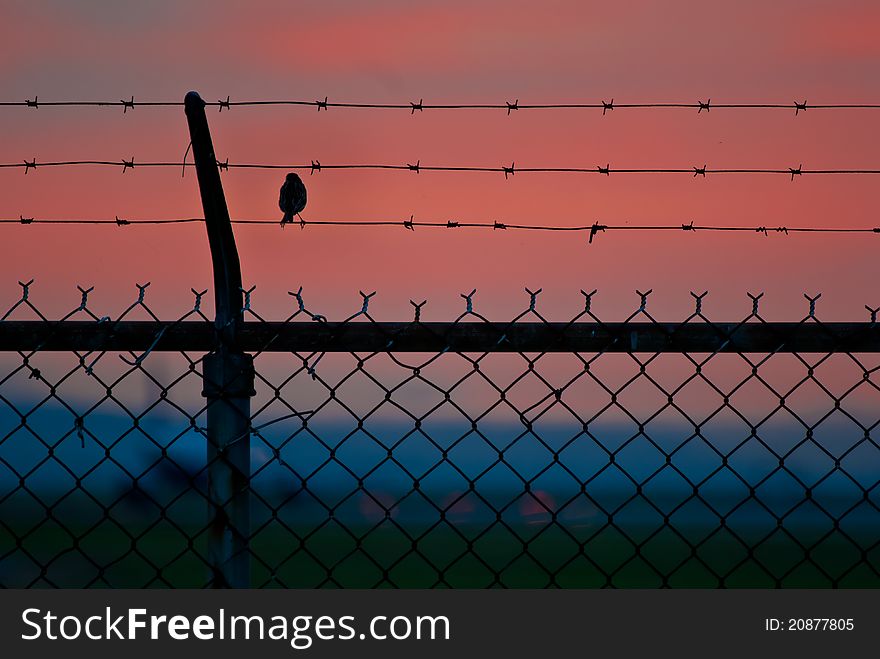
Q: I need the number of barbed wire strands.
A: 3